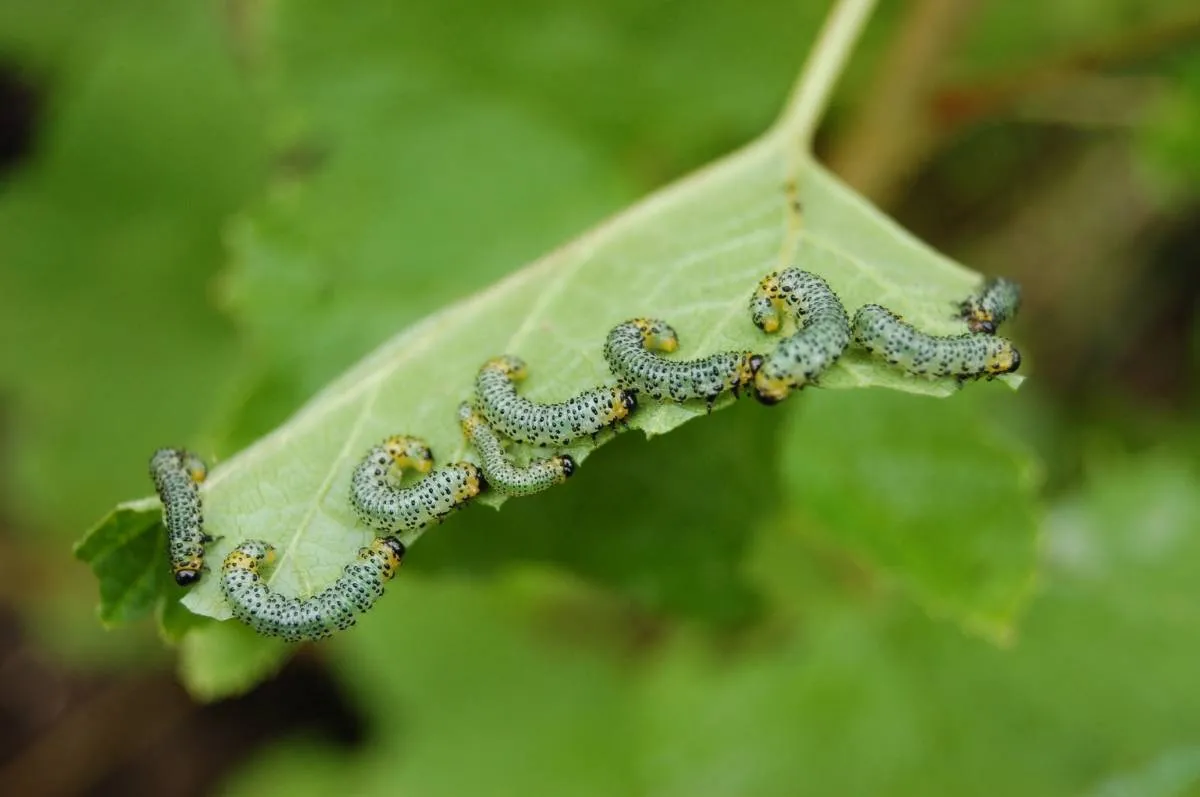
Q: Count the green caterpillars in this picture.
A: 9